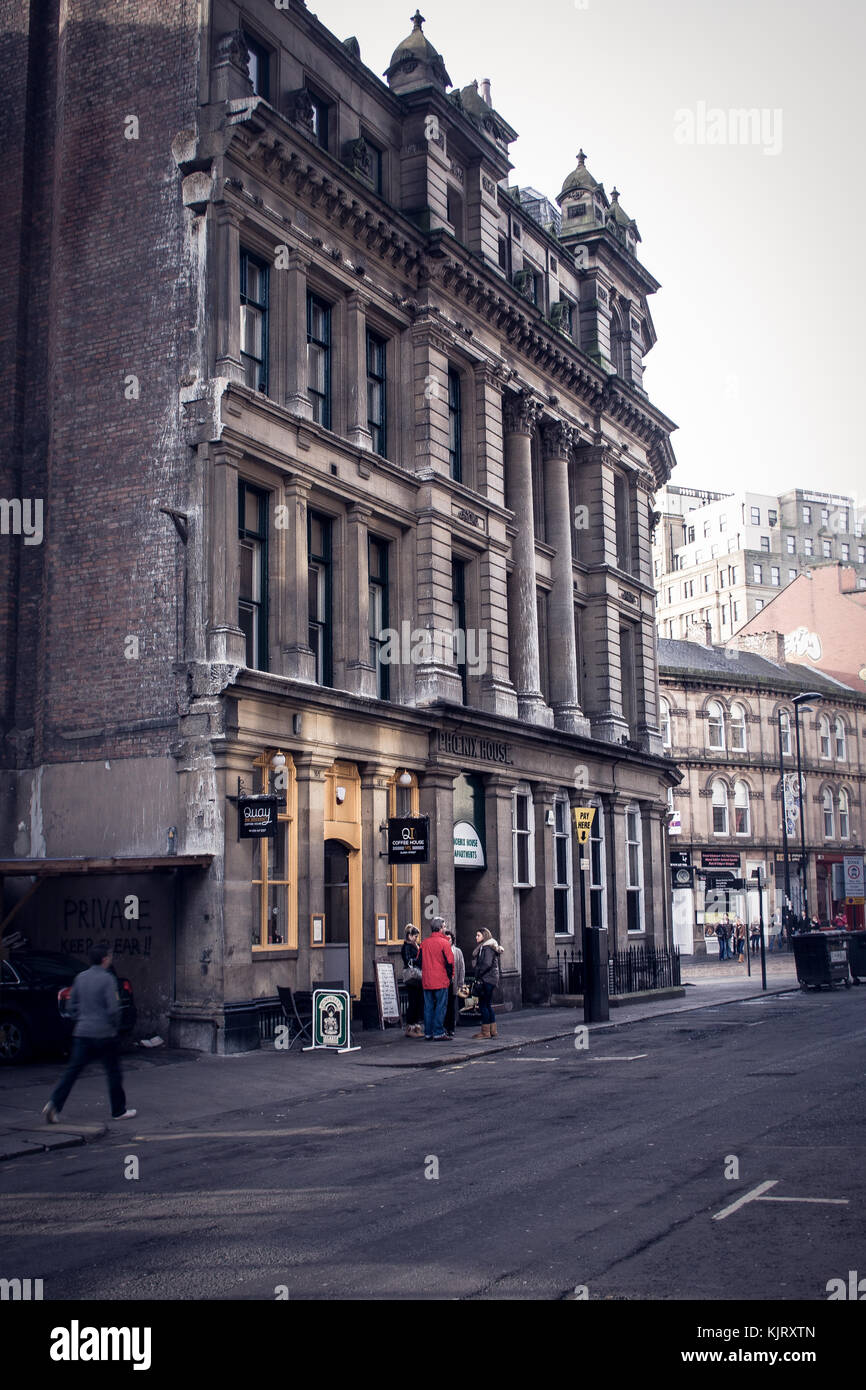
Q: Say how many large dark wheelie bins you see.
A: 2